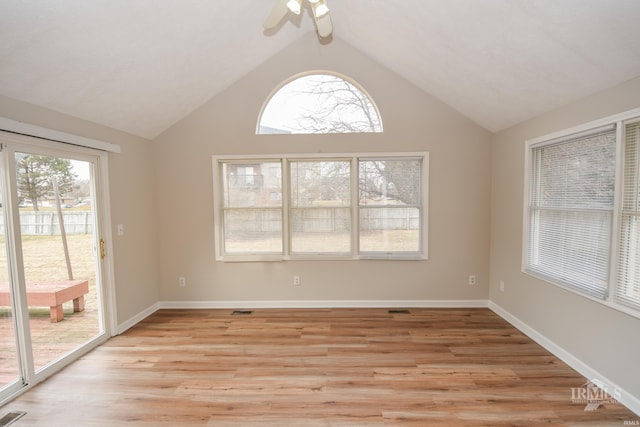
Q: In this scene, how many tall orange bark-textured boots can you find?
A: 0